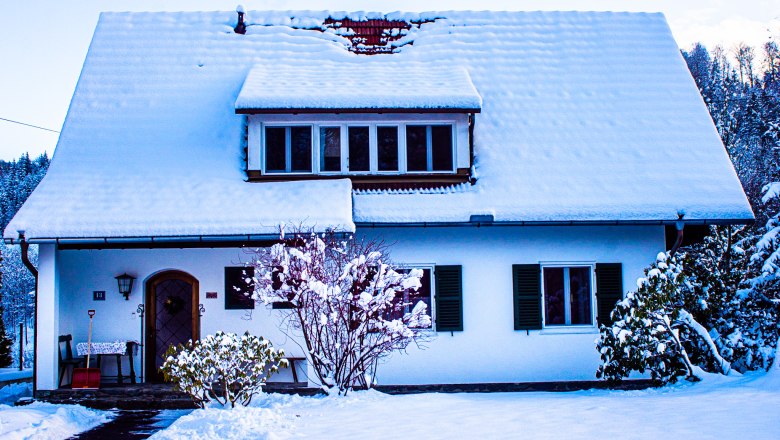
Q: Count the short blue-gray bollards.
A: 0